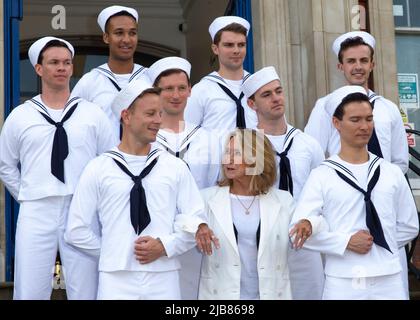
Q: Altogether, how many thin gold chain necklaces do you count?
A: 1